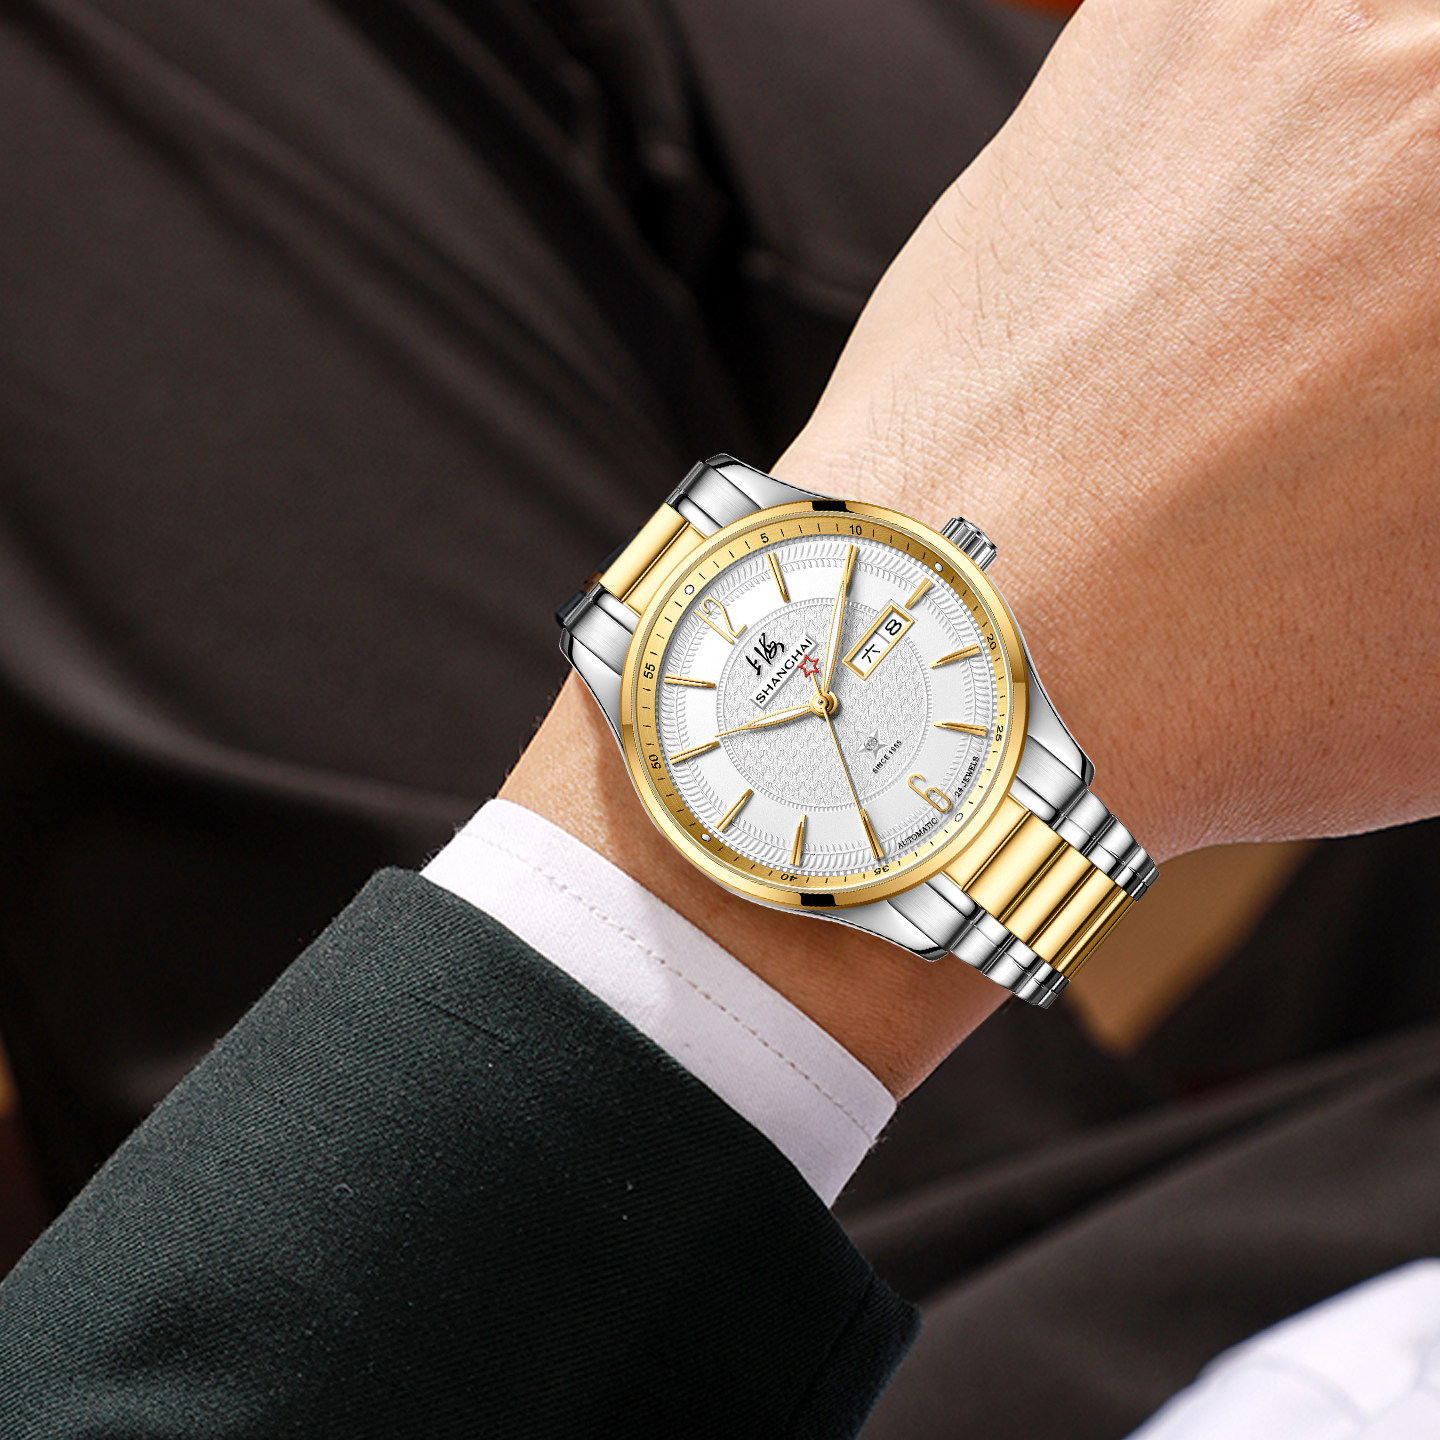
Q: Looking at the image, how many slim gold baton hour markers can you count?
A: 10